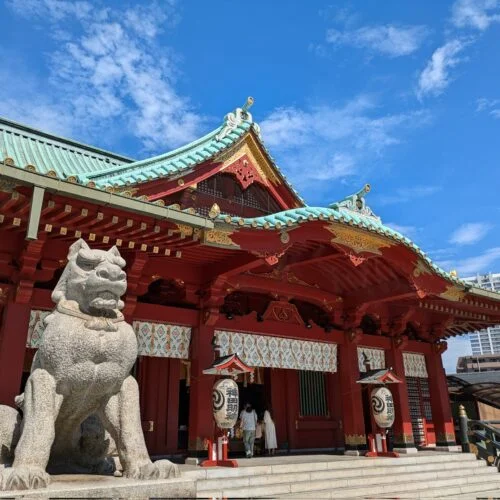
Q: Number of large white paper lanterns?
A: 2